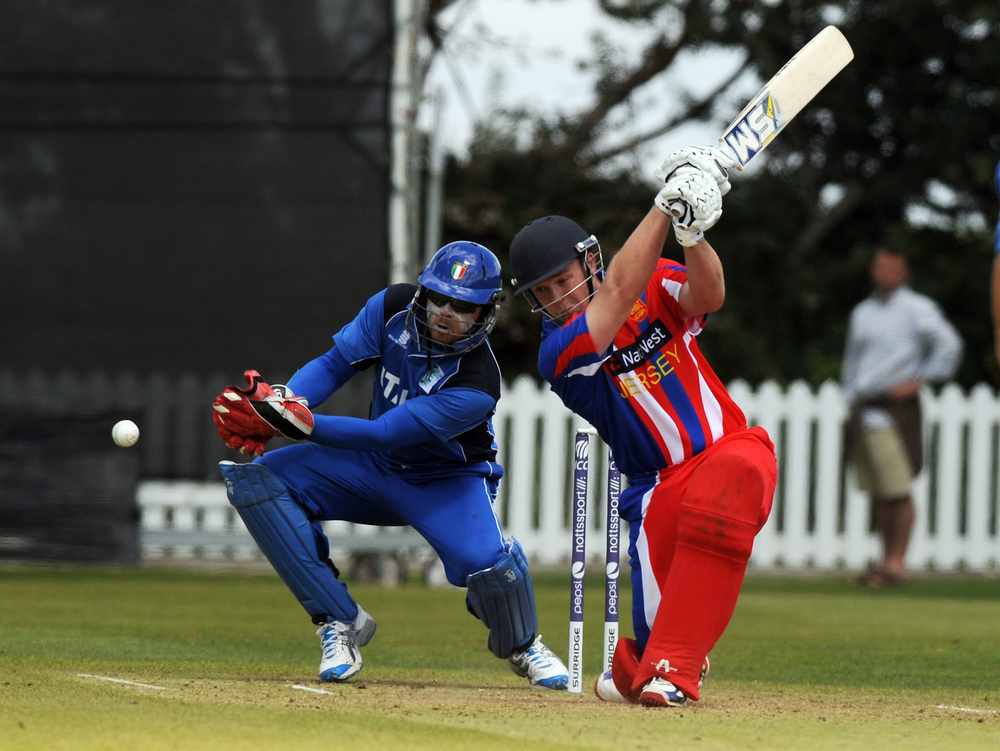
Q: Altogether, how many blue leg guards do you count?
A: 2